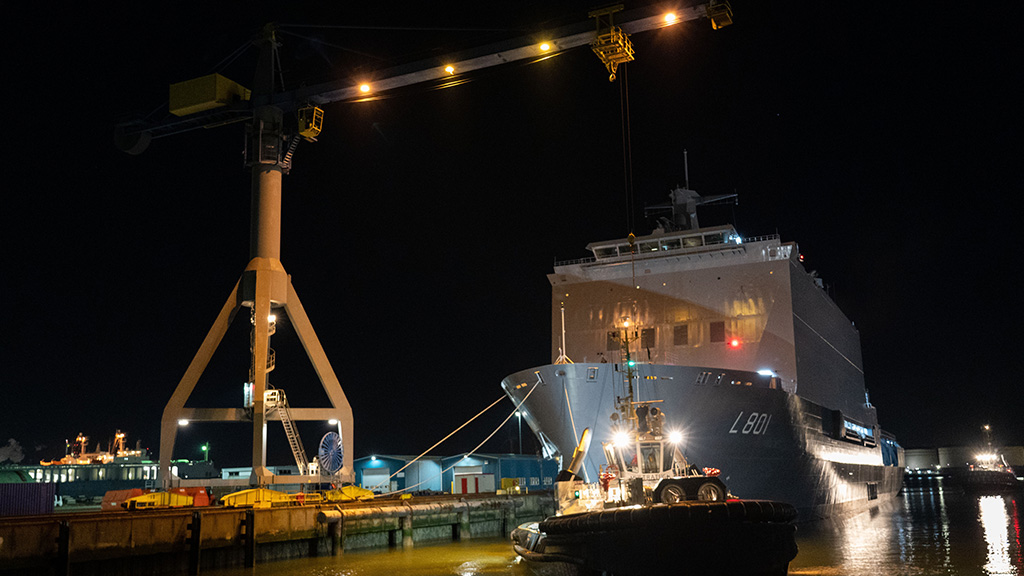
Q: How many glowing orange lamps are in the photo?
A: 4